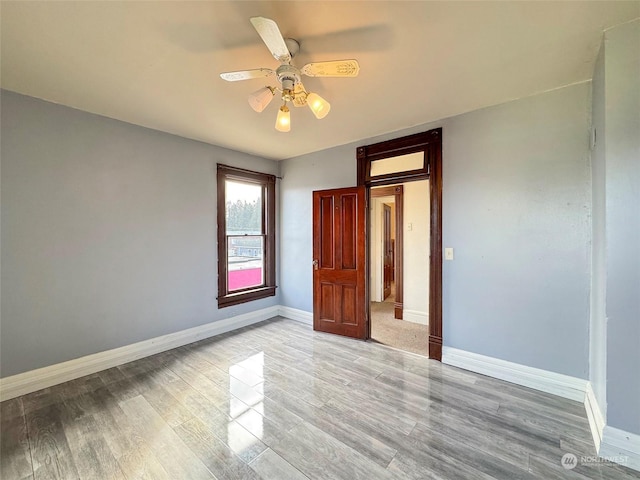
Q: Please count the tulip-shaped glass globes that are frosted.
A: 3